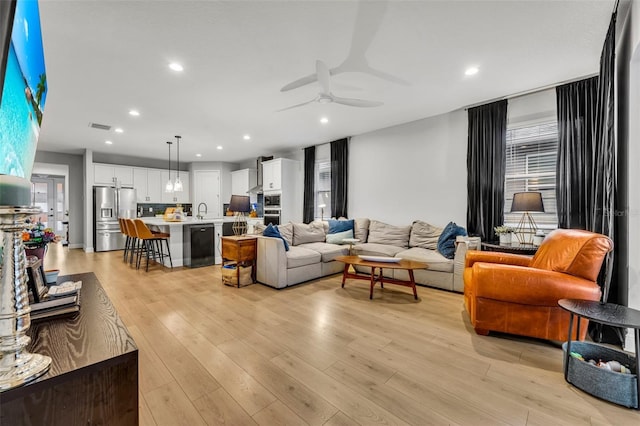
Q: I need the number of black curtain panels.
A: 5